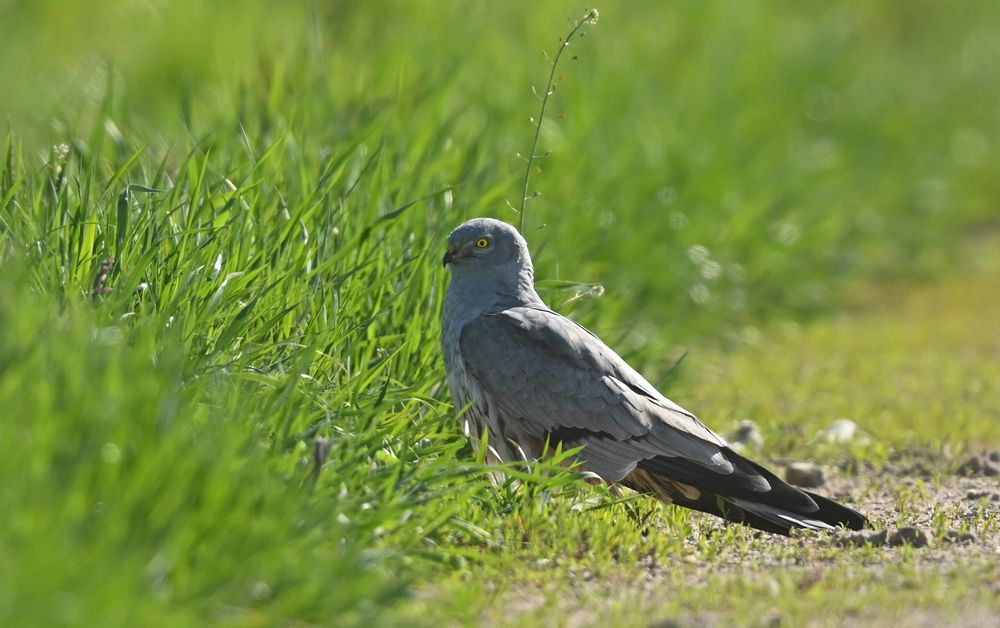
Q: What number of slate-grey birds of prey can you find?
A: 1